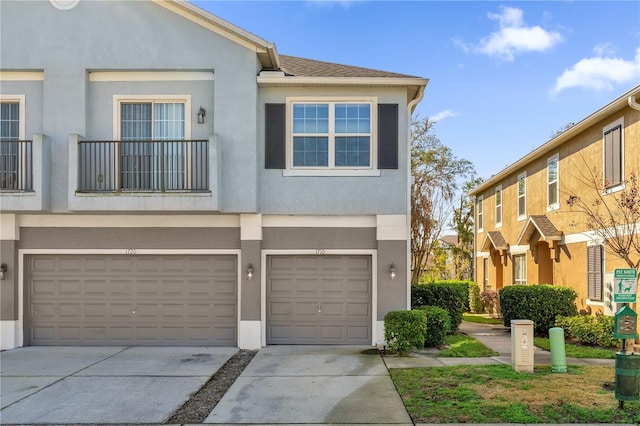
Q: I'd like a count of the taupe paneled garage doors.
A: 2